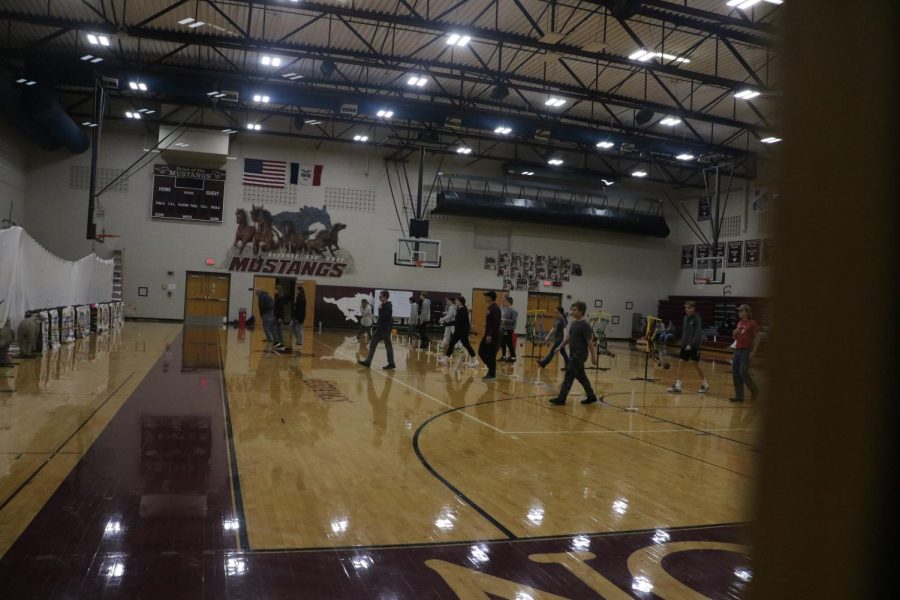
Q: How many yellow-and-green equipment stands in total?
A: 3